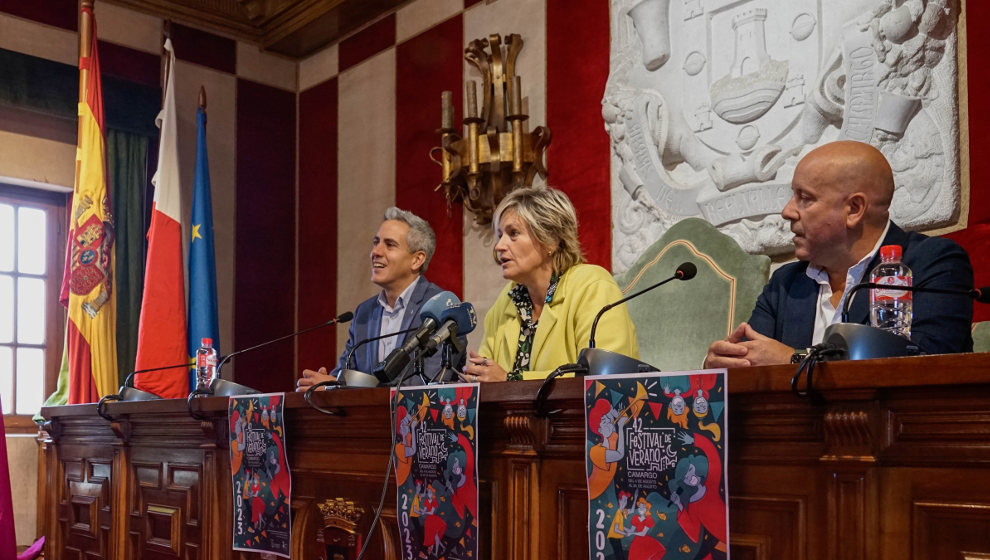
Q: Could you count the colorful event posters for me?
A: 3